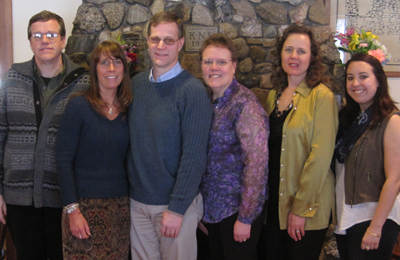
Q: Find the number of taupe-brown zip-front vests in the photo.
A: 1